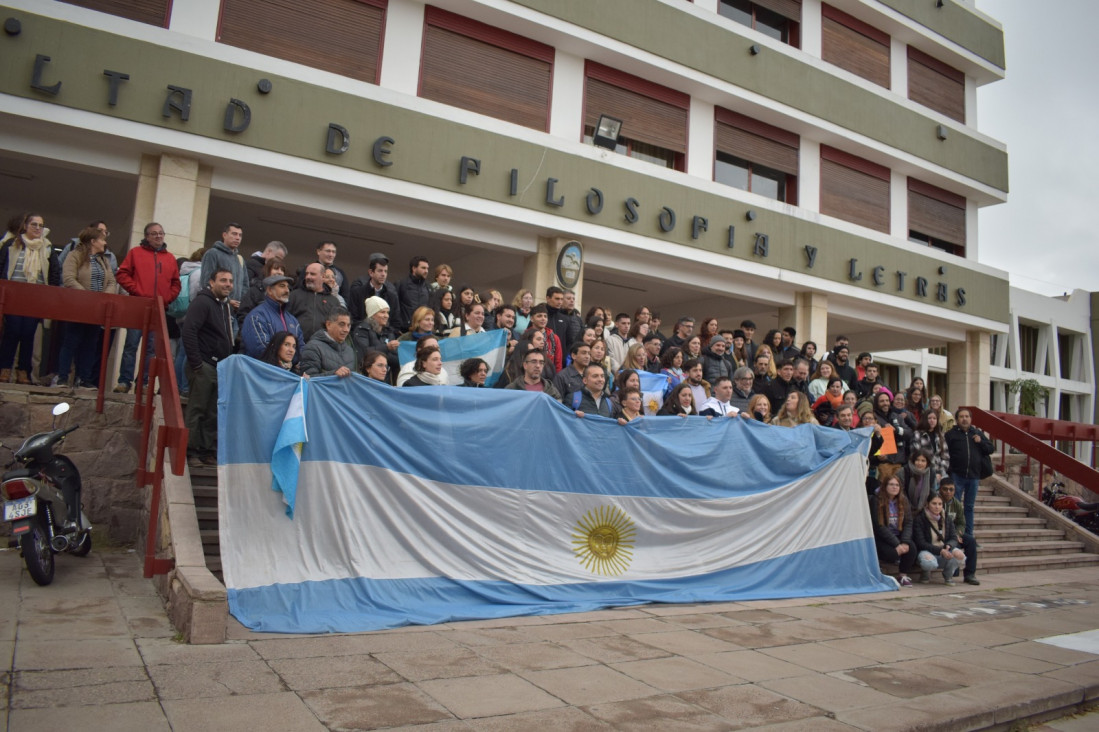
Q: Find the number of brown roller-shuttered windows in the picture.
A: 10